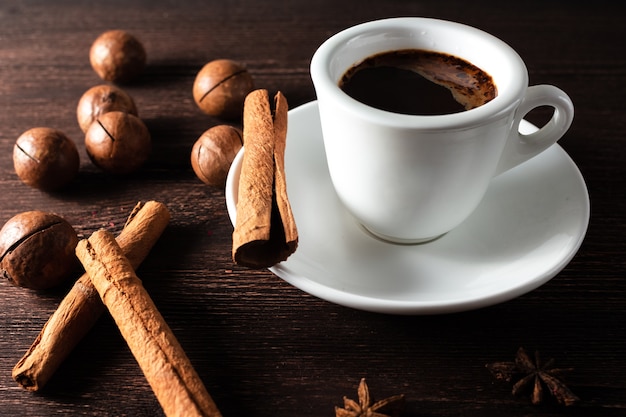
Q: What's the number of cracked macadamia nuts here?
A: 5